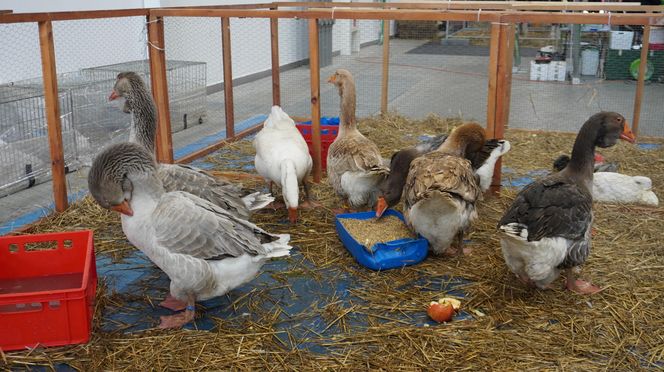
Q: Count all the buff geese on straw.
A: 2